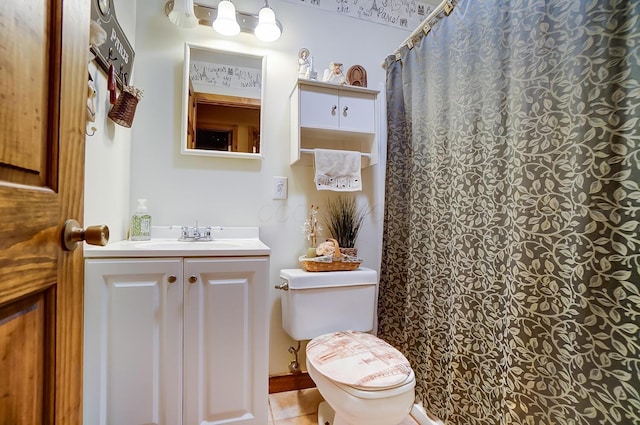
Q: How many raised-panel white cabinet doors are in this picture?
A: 2